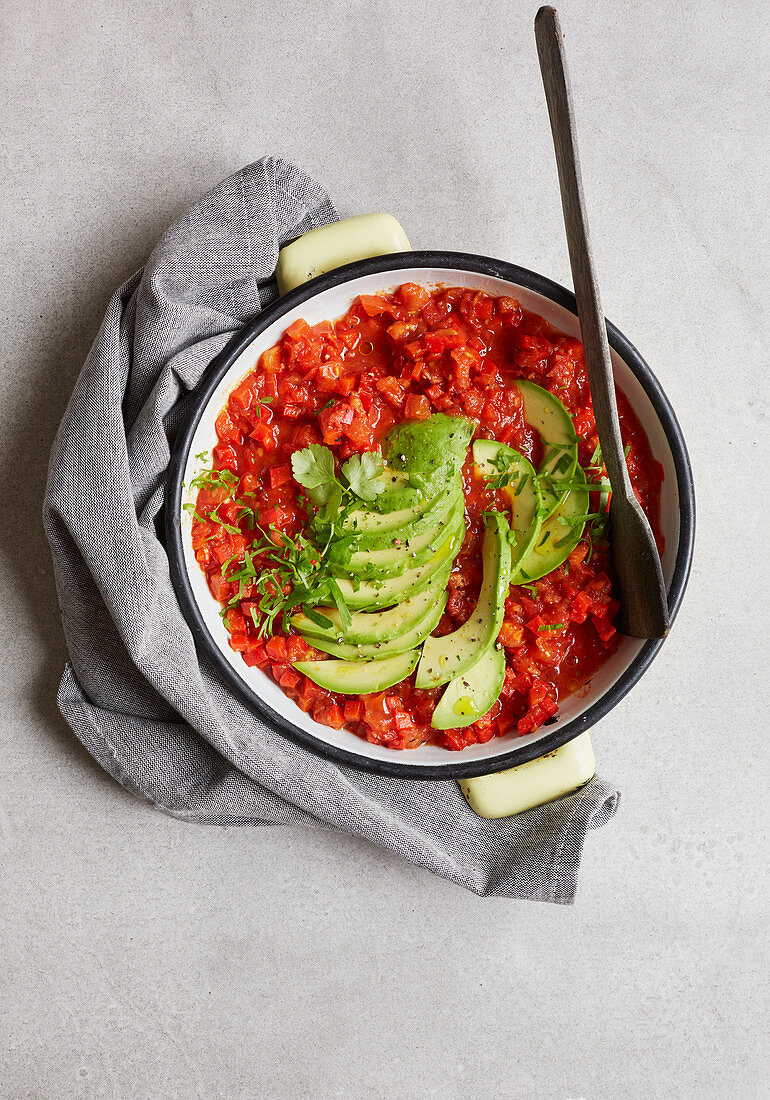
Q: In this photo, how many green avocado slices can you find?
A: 13